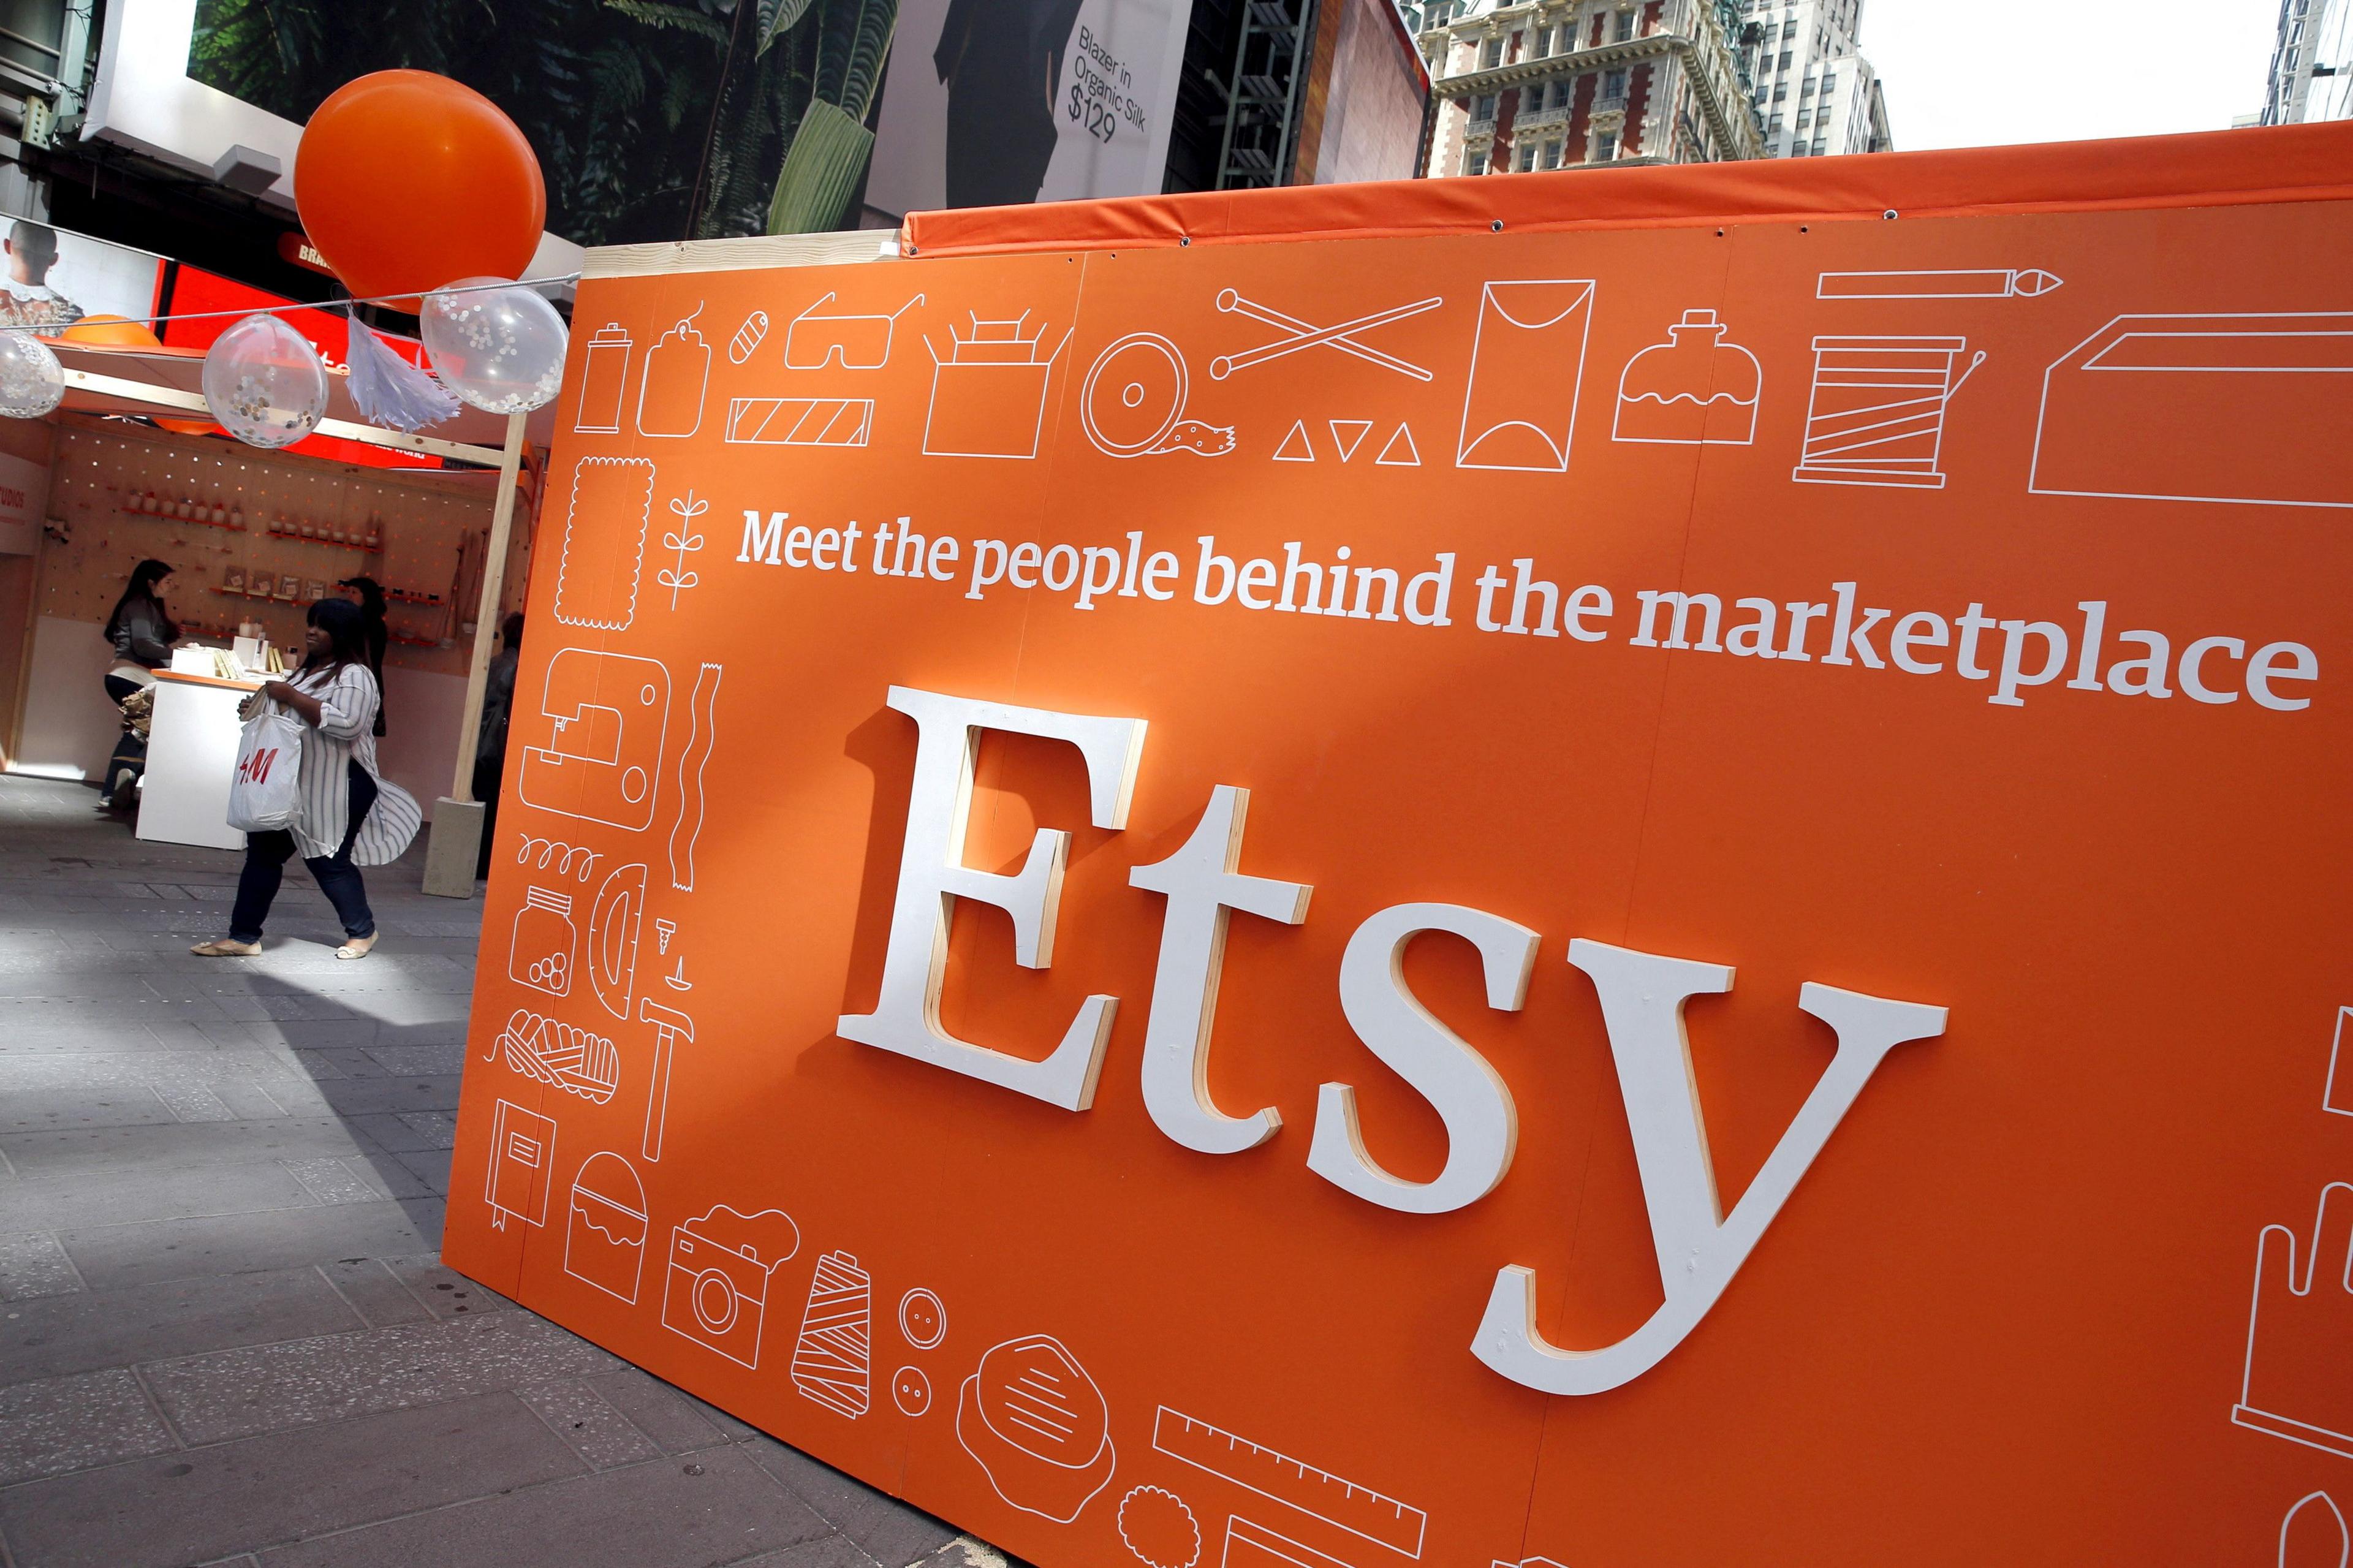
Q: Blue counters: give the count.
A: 0